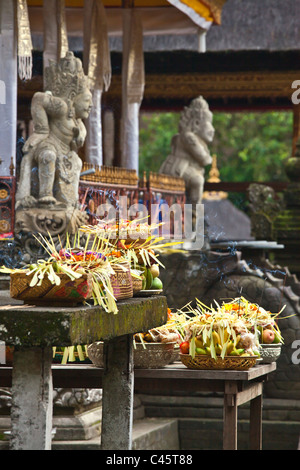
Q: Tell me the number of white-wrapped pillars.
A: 4